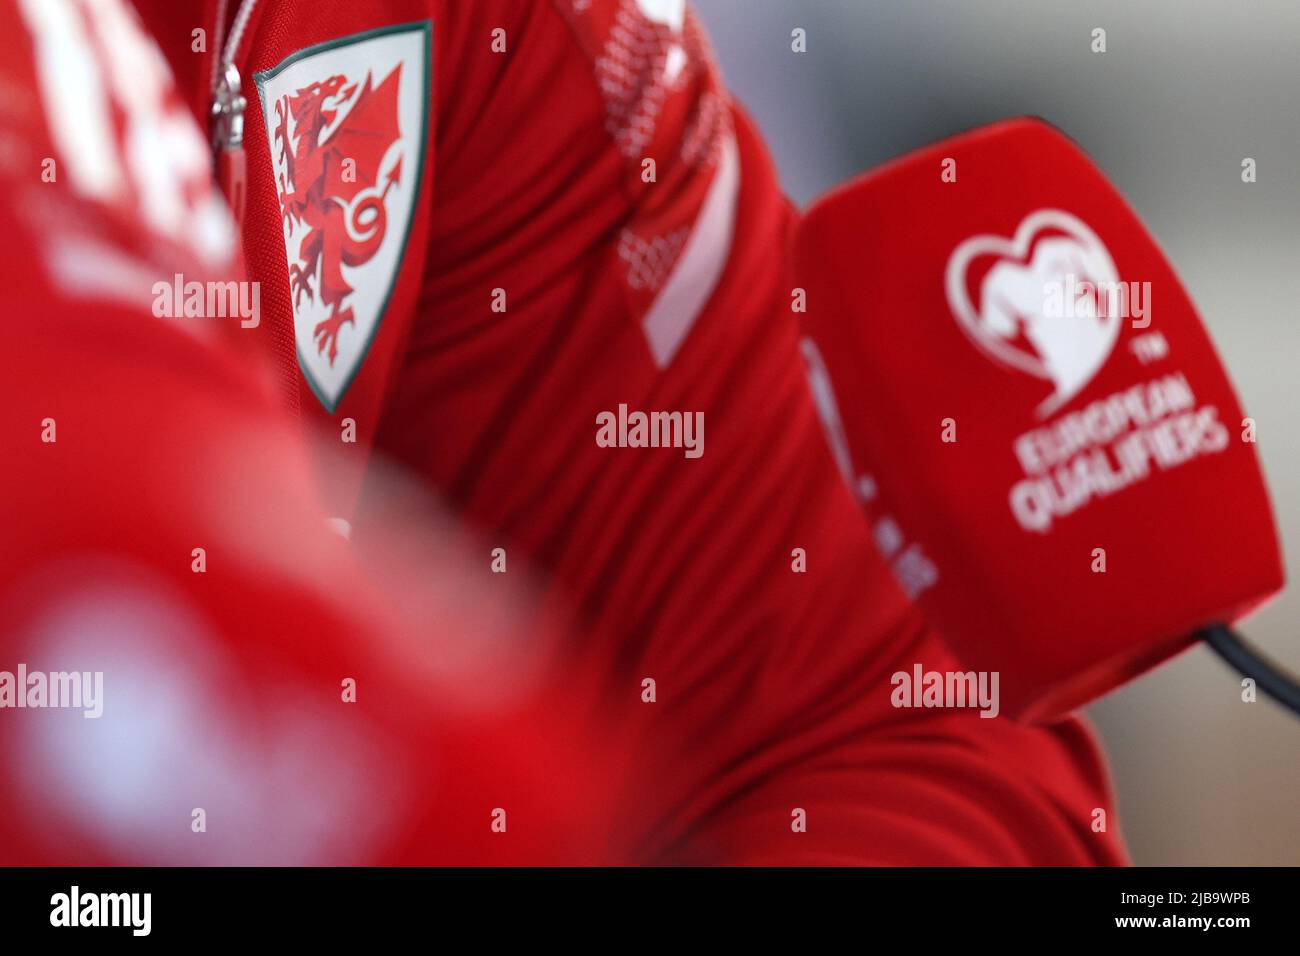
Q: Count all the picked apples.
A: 0